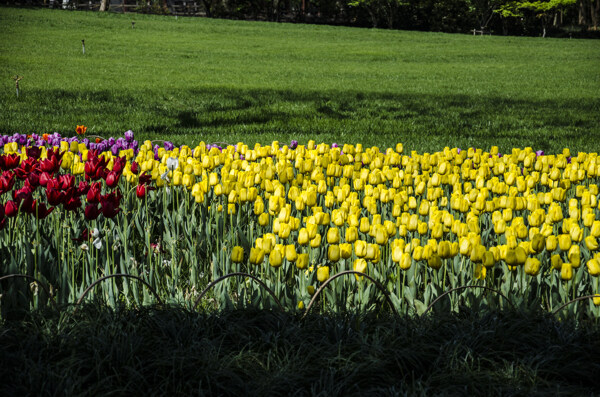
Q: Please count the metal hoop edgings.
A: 6